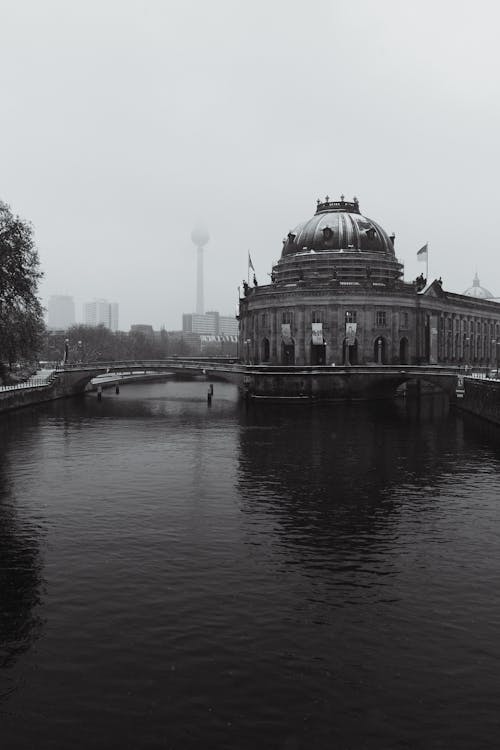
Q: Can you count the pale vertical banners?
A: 3